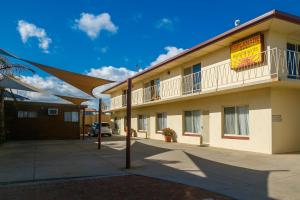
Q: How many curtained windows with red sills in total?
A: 4